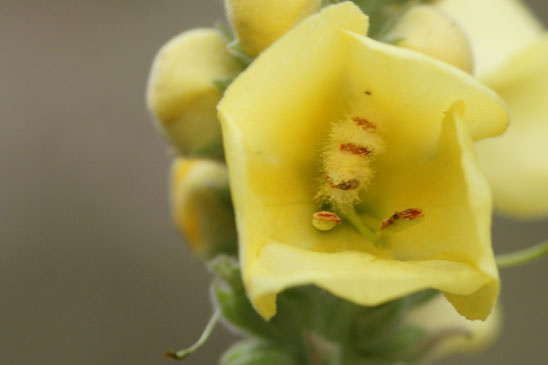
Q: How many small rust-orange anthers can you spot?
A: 5